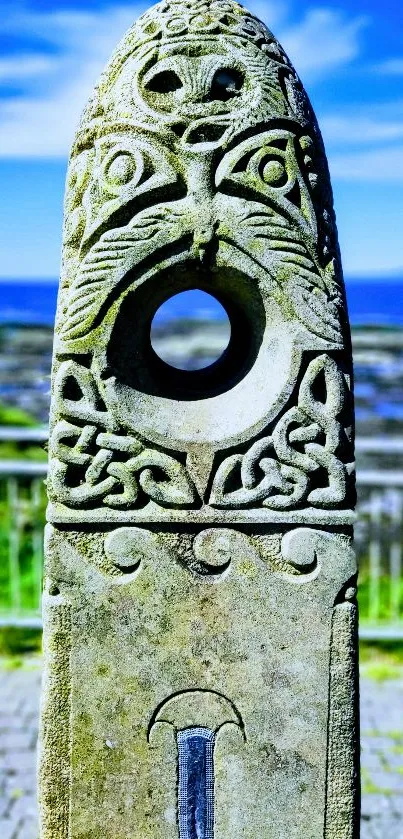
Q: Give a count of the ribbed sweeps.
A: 2